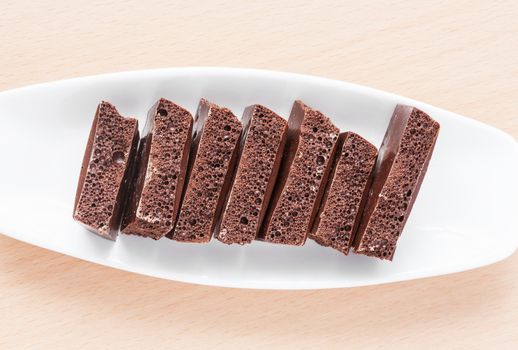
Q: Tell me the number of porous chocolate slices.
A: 7